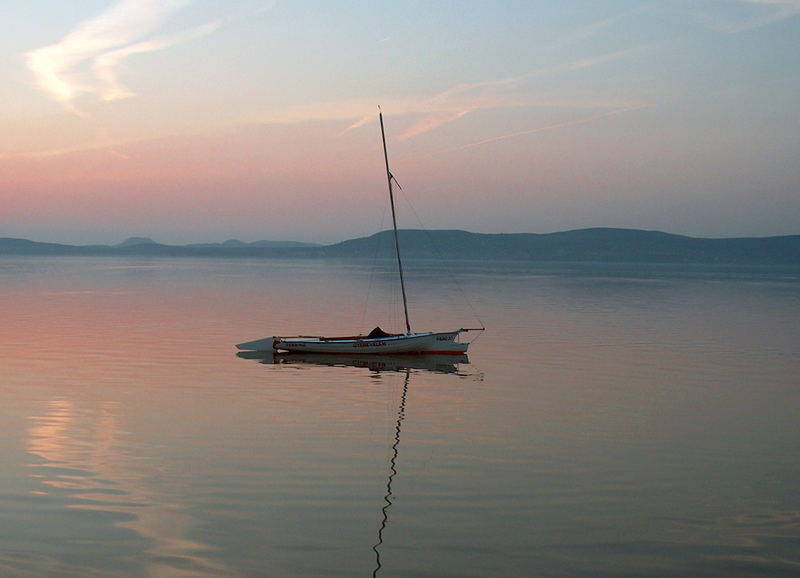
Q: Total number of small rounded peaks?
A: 2